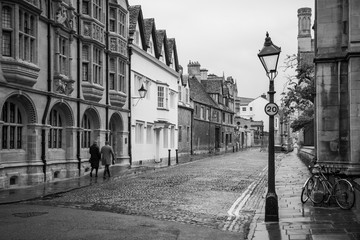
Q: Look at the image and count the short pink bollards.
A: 0